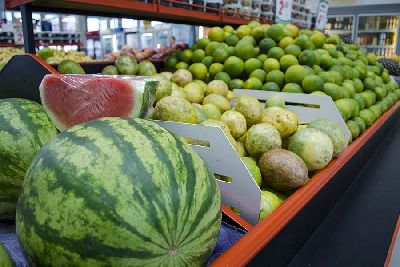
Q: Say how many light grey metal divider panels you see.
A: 2